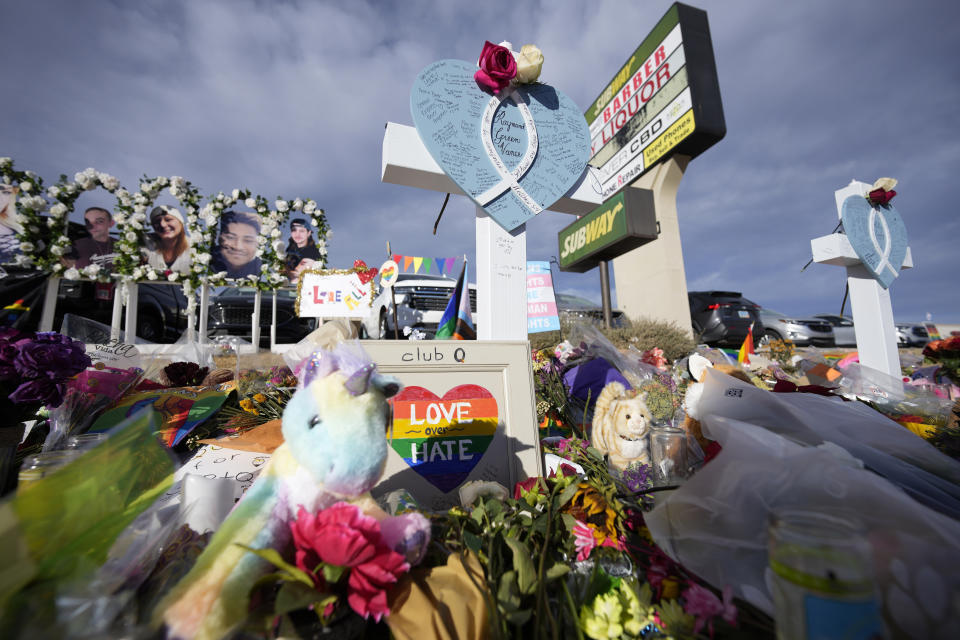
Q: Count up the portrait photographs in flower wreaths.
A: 5